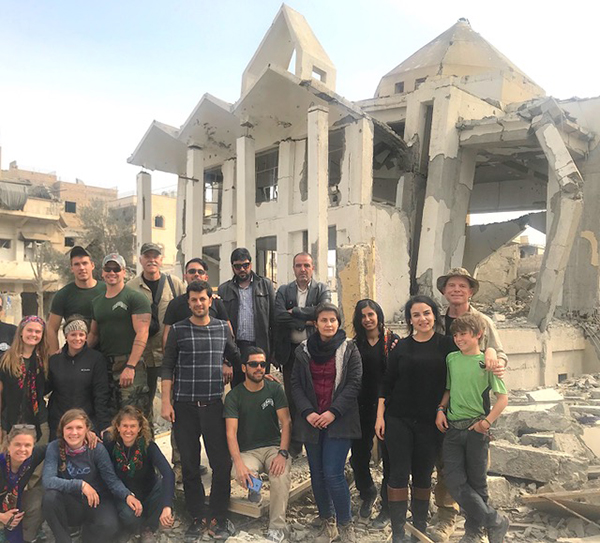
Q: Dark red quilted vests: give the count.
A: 1